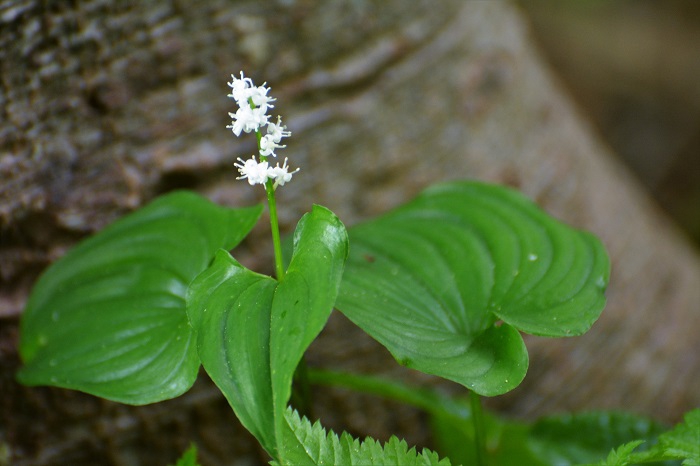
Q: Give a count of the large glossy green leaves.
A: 3